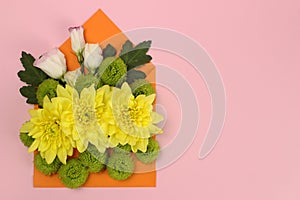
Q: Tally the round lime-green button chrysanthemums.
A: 11